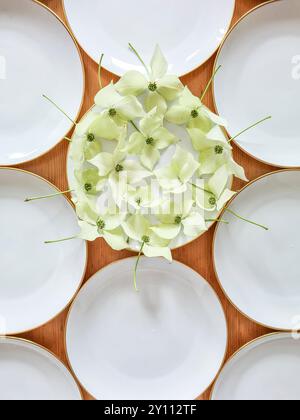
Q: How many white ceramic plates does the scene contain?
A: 9